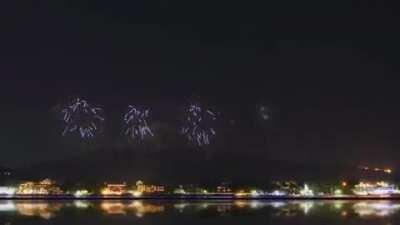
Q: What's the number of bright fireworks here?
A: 3